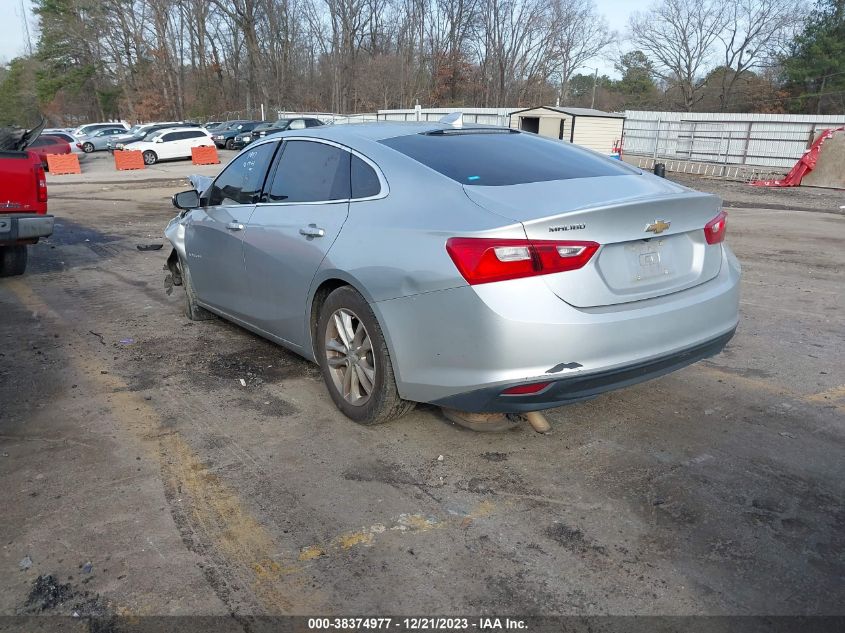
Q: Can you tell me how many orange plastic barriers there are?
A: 3